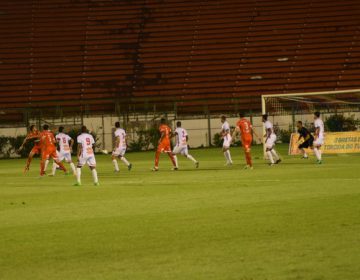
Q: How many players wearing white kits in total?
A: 7